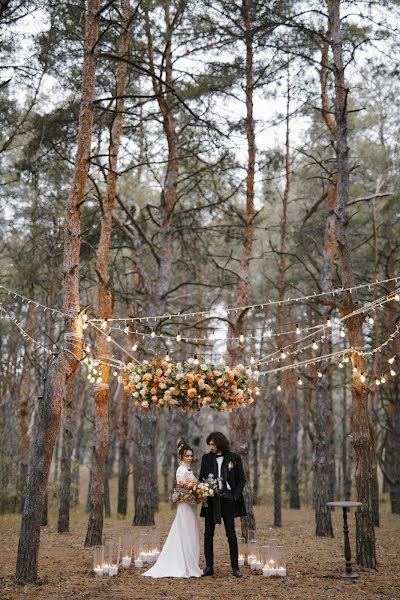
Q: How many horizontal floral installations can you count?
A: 1